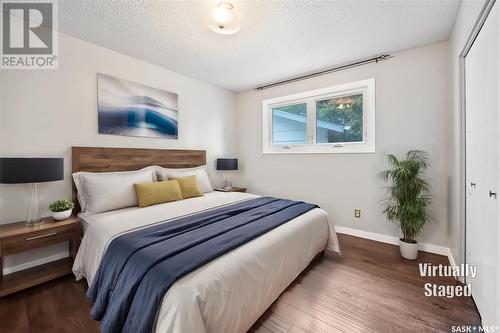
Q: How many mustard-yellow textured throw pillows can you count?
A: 2